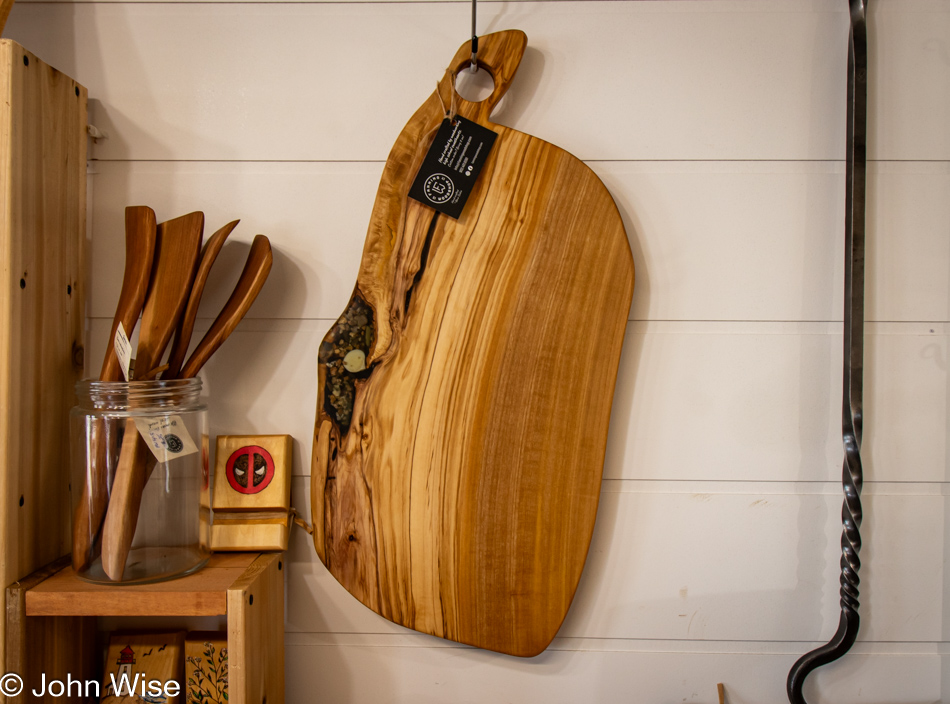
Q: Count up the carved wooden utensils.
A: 4